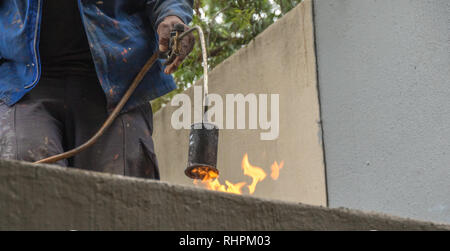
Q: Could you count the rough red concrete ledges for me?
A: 0